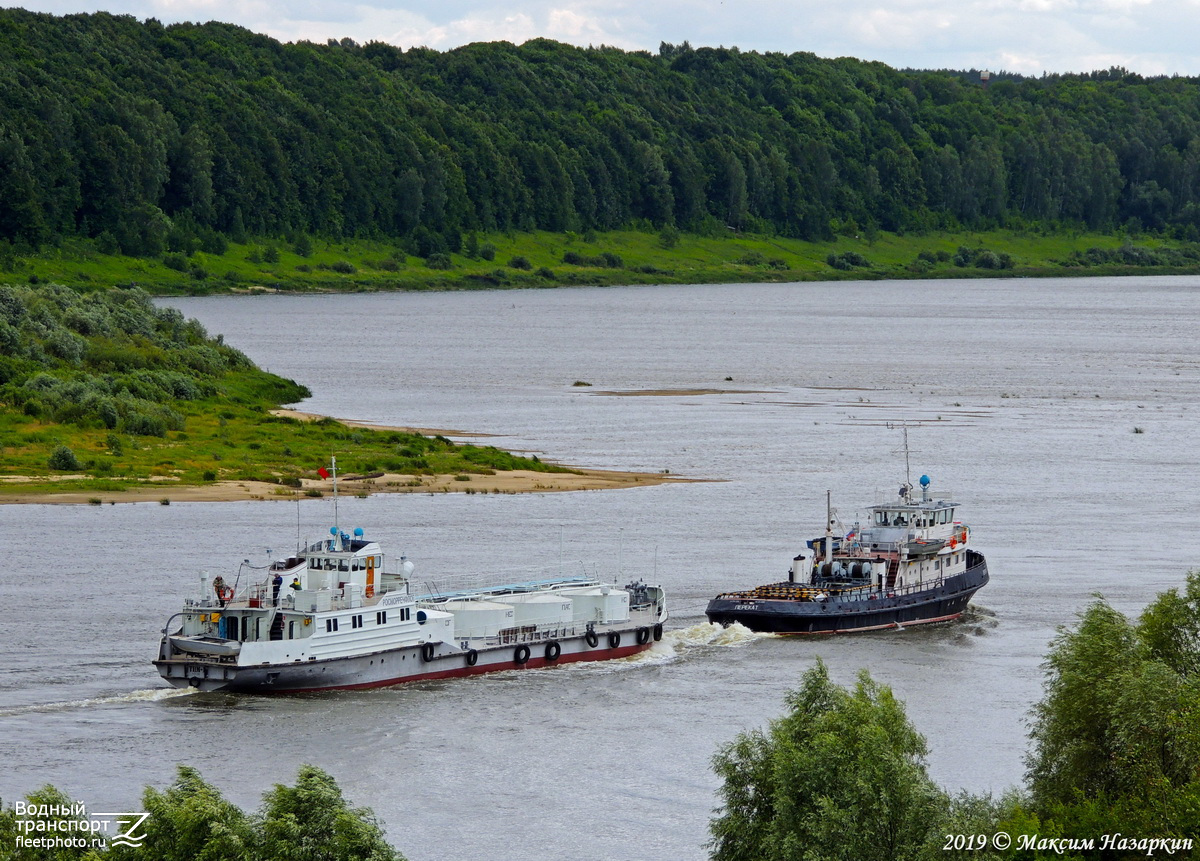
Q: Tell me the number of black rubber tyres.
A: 9